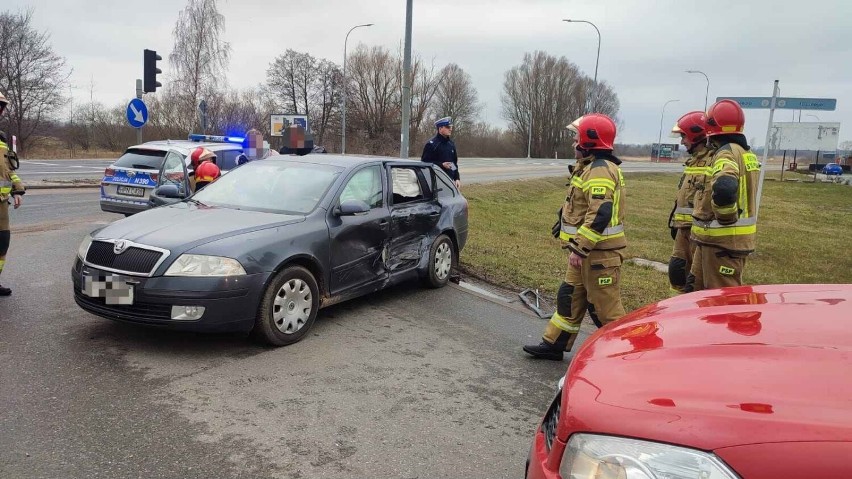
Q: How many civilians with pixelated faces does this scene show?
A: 2